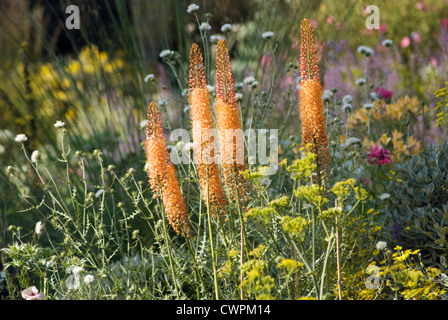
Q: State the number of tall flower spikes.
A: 4